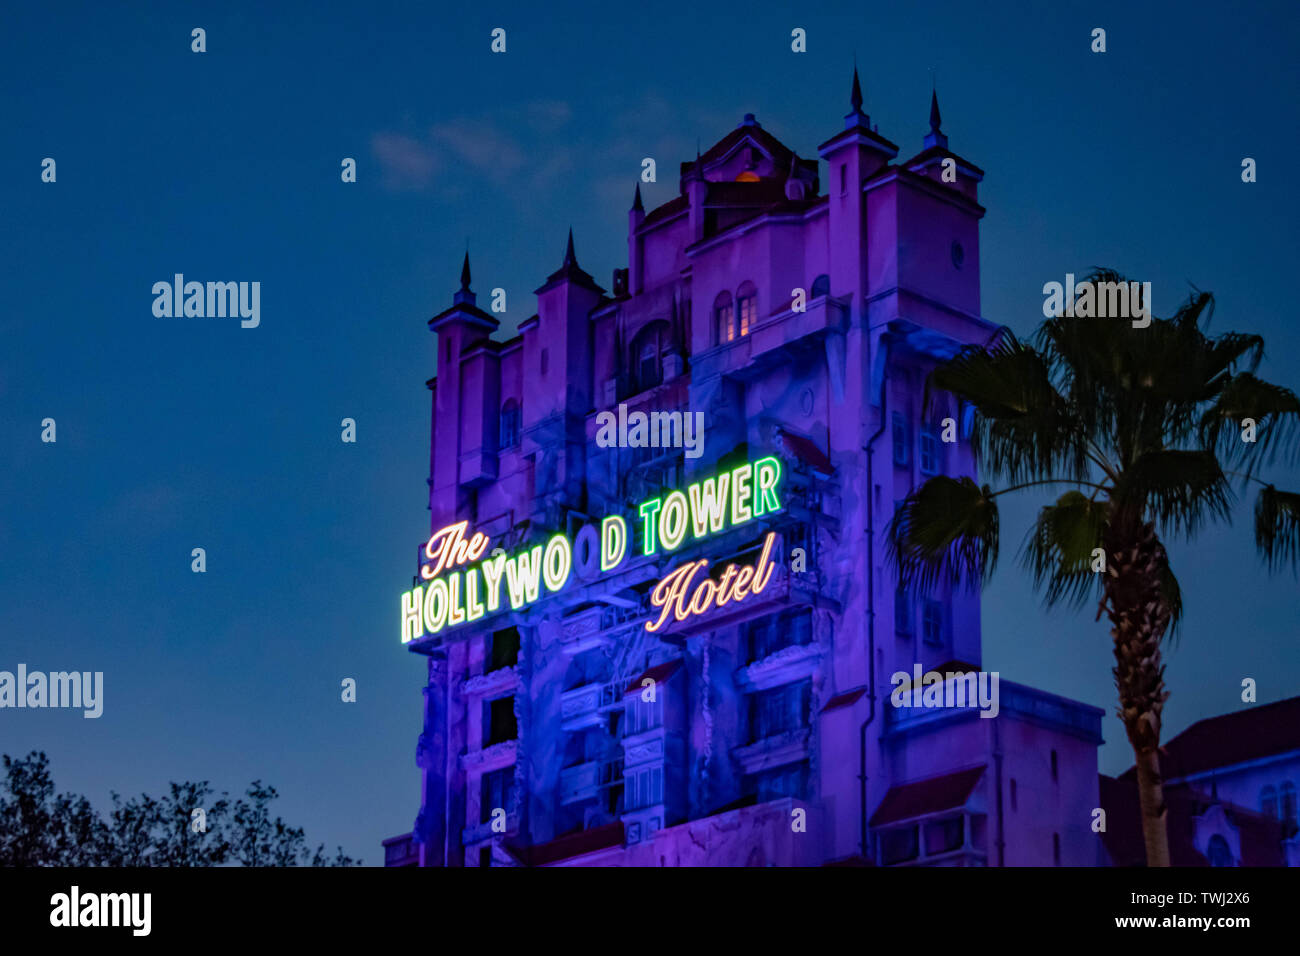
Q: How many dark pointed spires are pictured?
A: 5